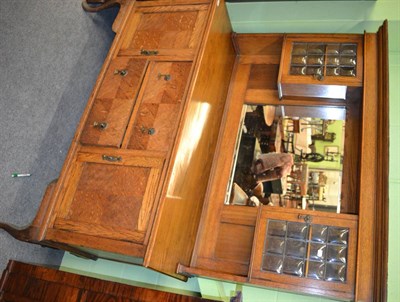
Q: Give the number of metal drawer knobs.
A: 4